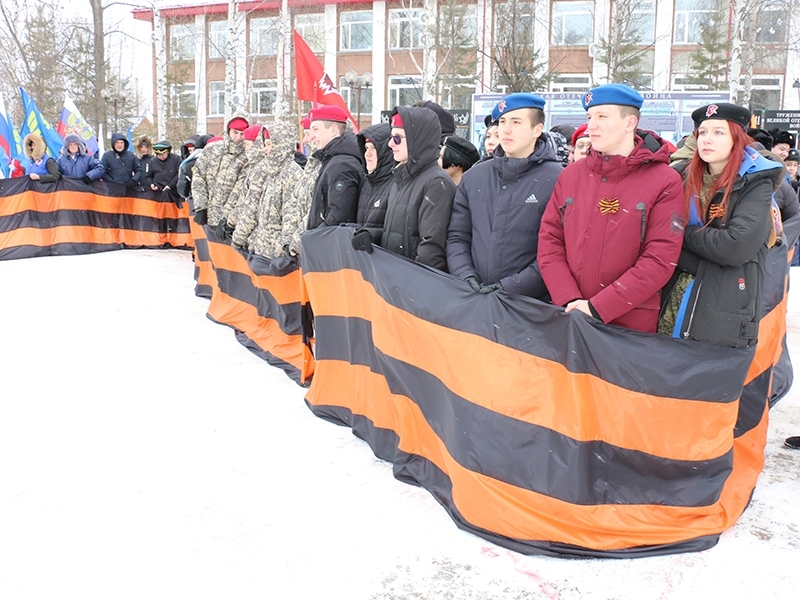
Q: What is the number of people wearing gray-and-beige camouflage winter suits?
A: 4